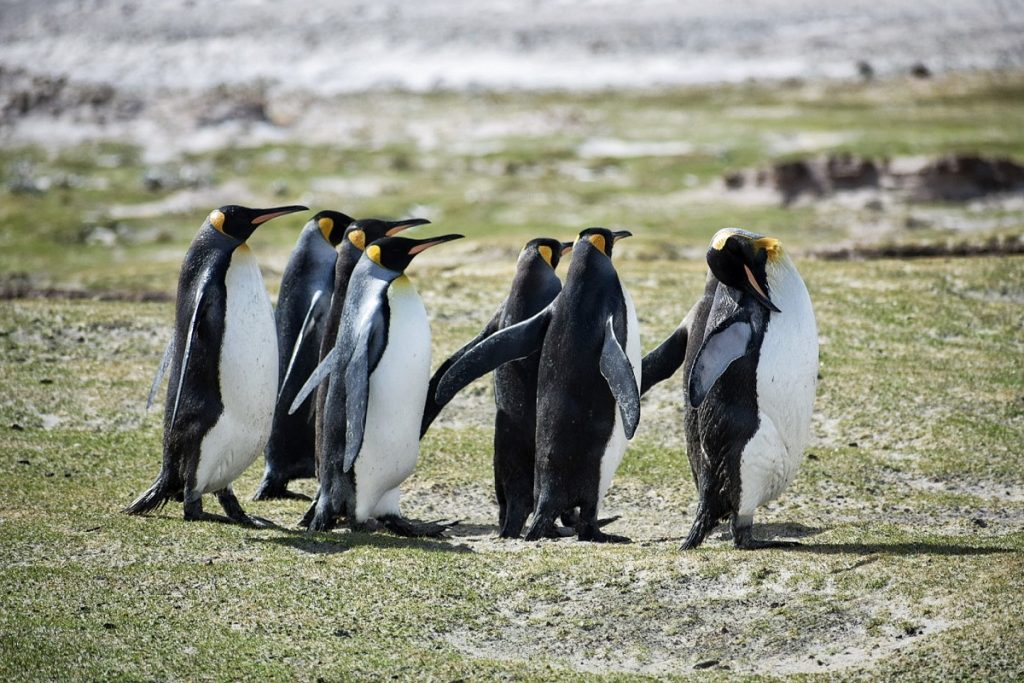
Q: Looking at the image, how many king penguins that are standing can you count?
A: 7